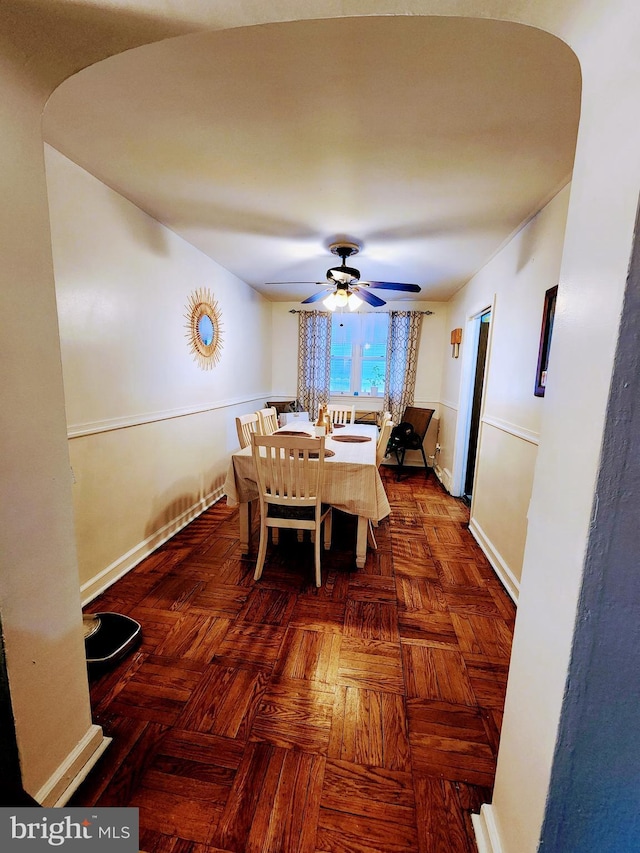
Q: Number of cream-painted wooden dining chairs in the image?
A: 6